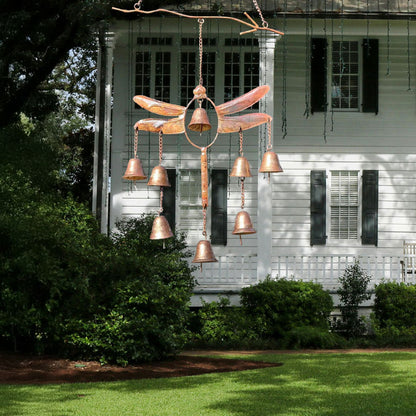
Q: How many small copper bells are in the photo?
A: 8